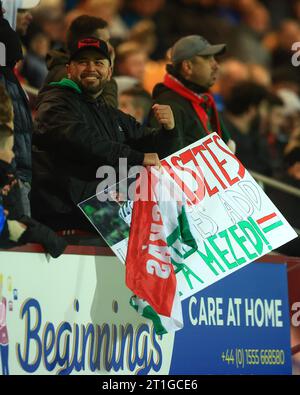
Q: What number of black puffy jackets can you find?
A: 1